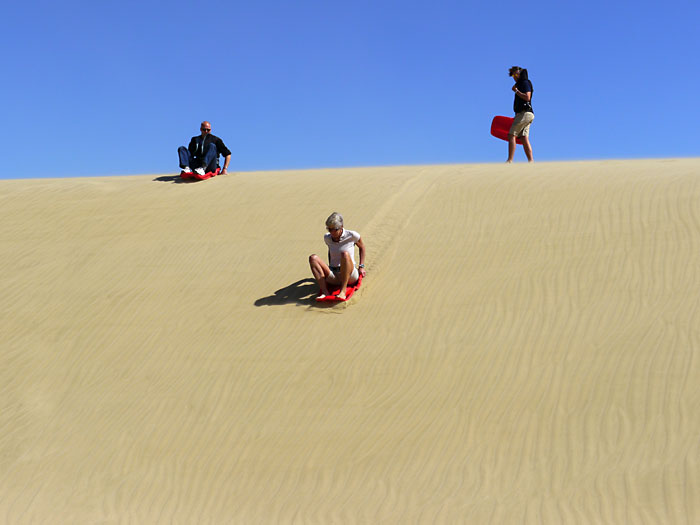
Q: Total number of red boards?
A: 3